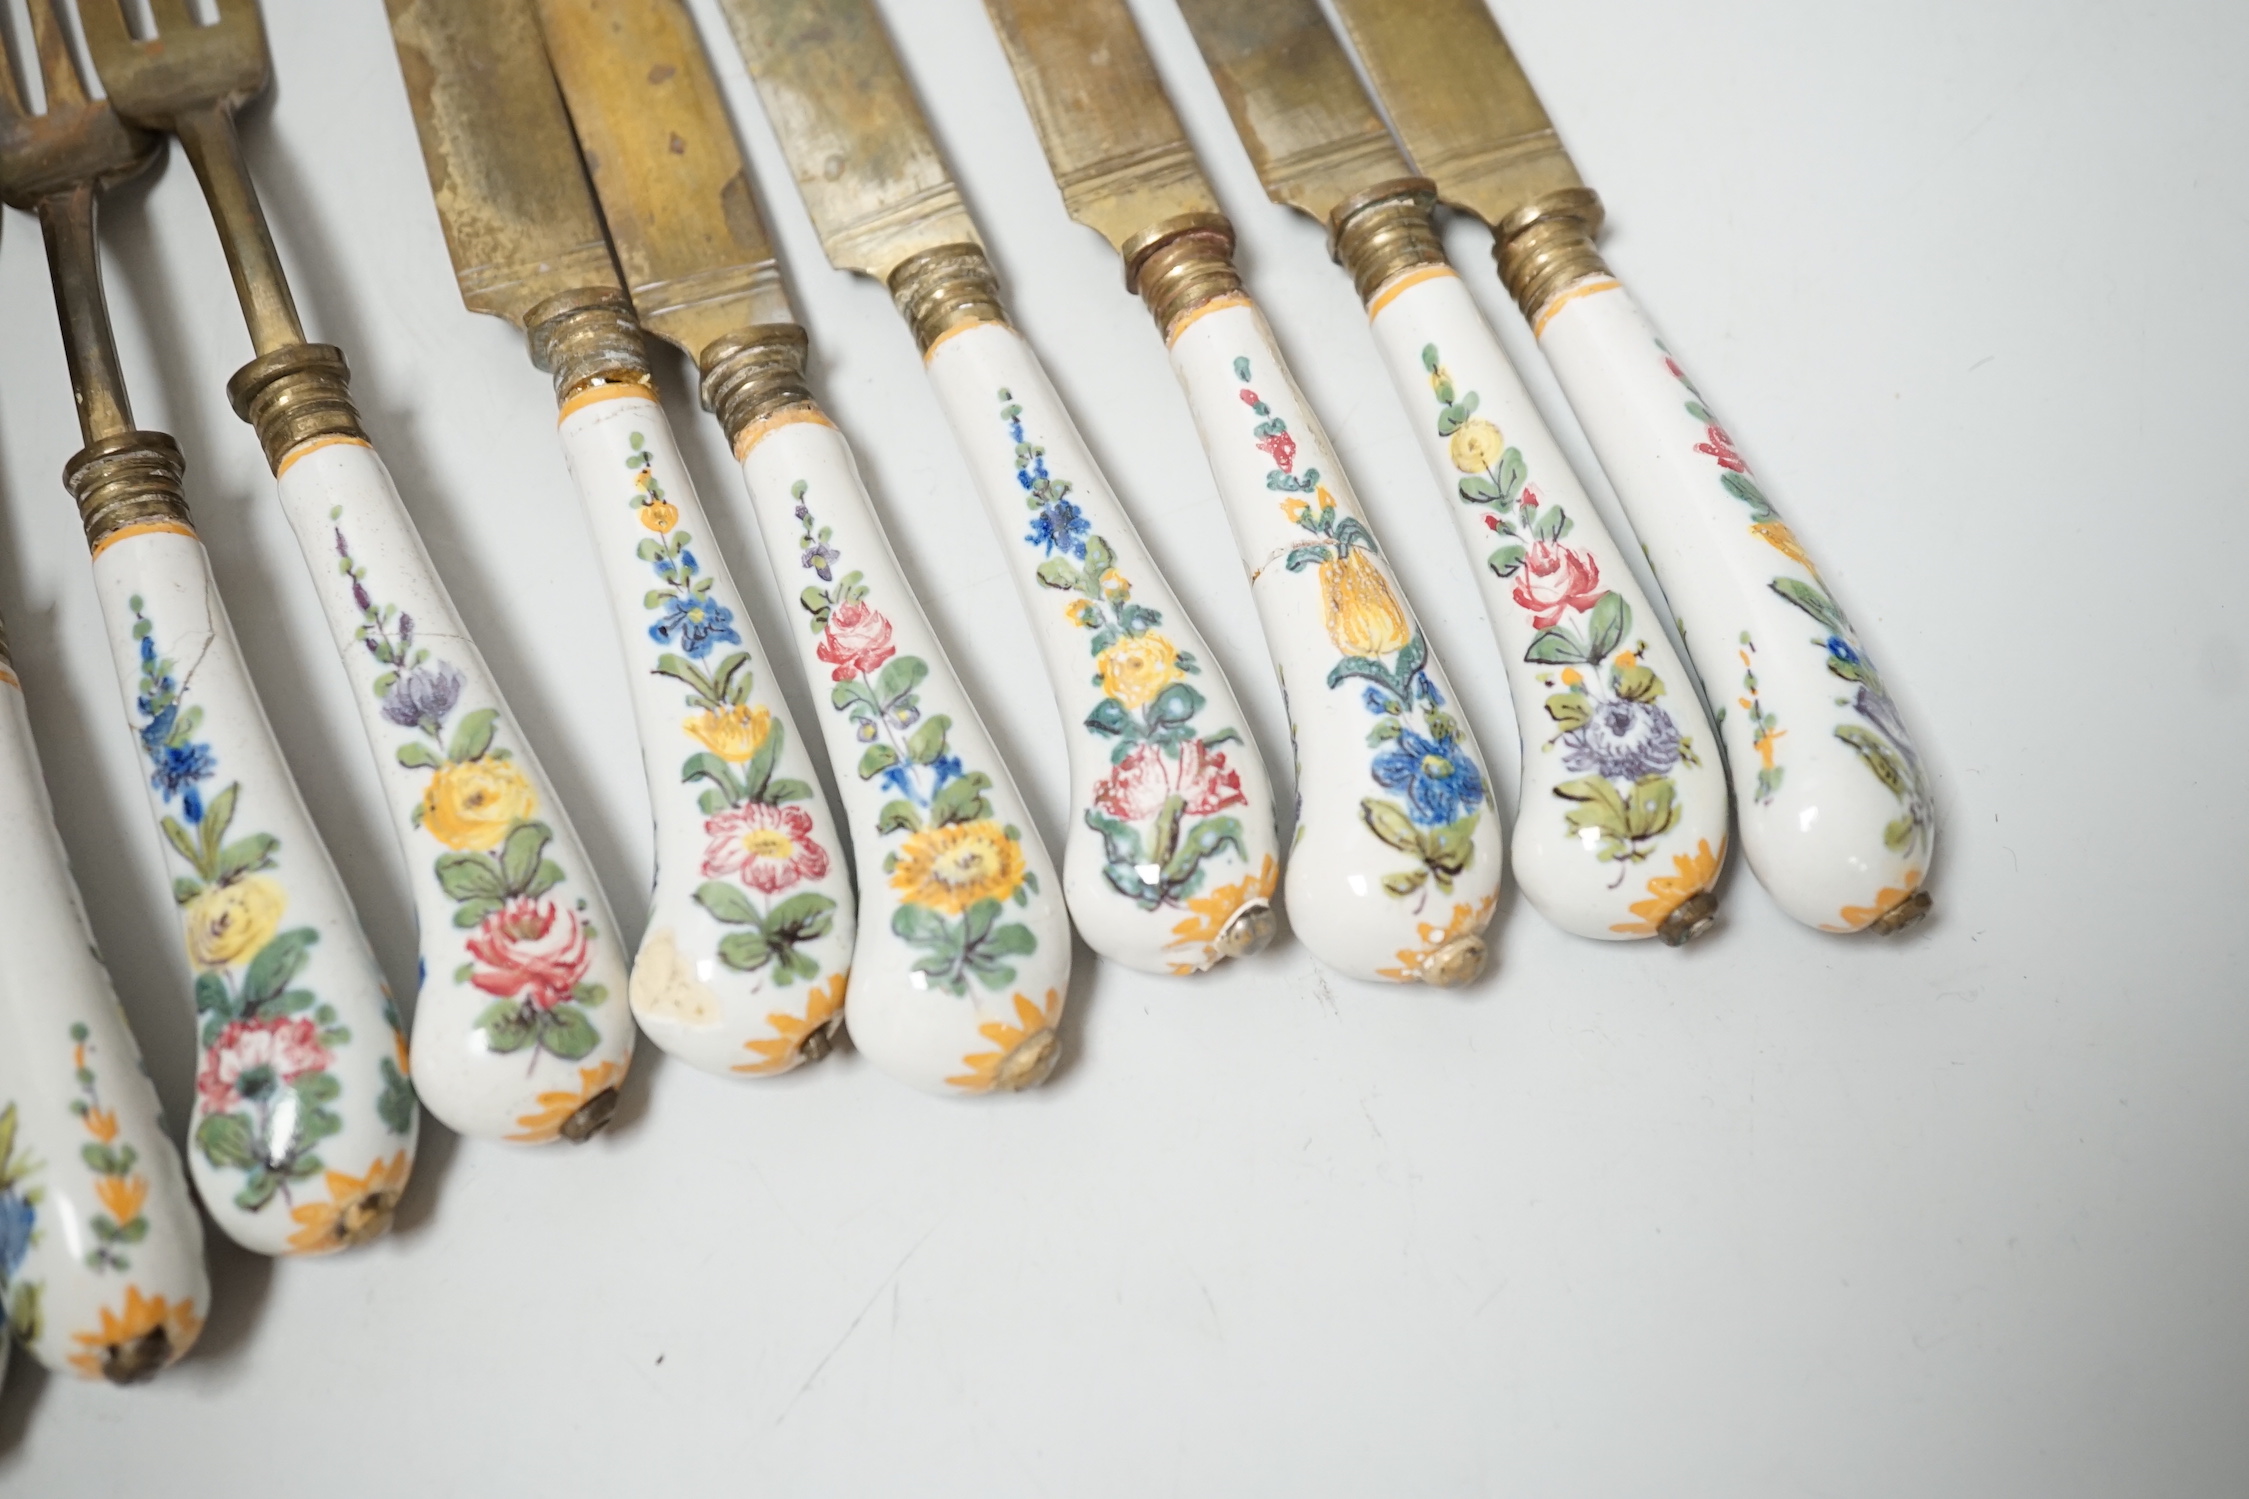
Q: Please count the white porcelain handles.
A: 9